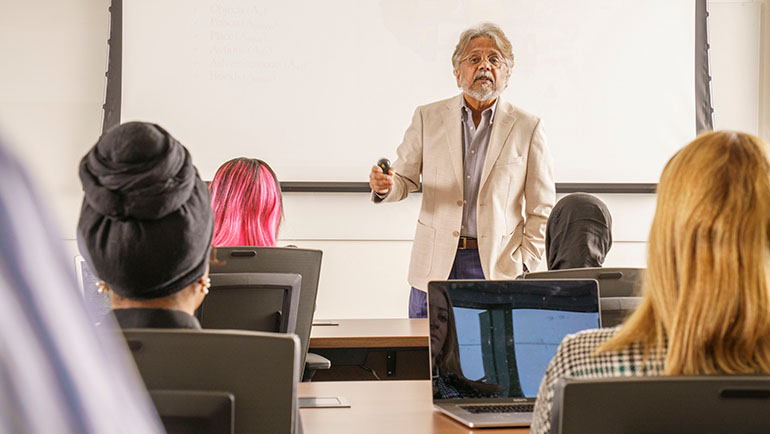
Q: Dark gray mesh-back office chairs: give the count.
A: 4